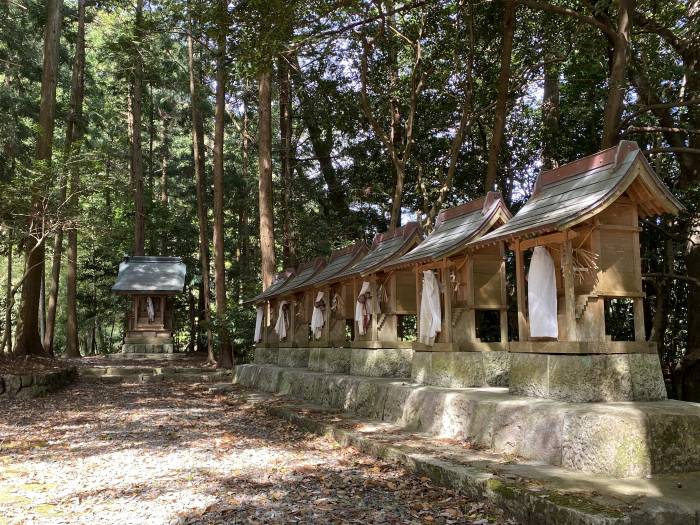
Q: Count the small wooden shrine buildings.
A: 7